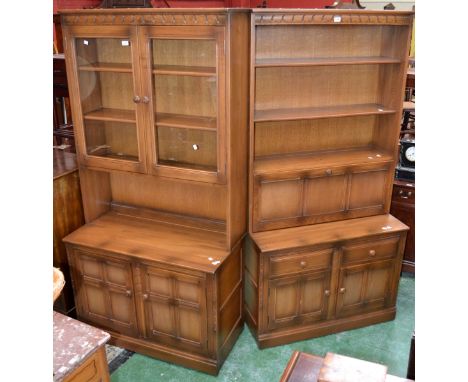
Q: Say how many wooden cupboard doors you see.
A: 4